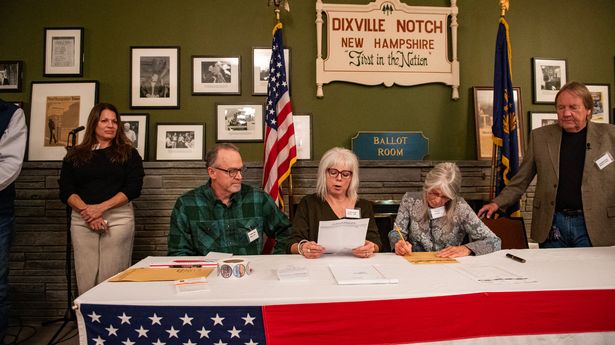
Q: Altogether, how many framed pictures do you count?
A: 14